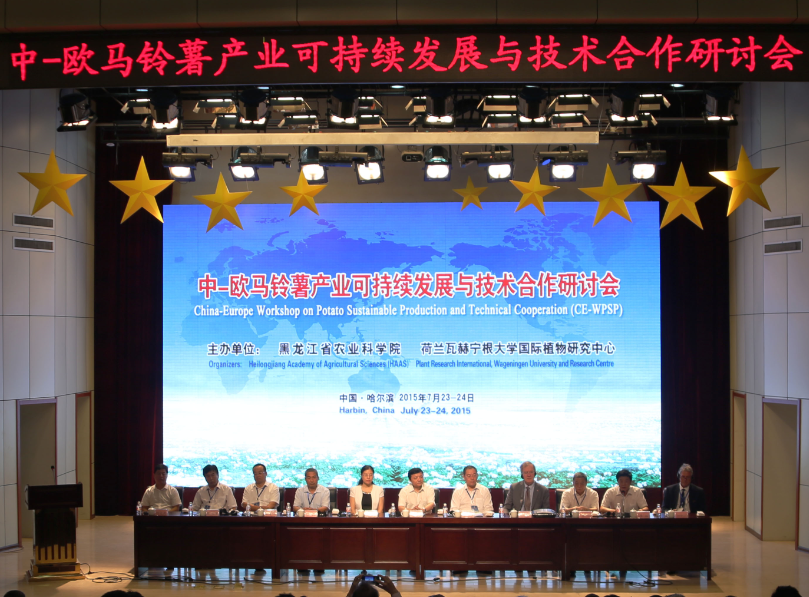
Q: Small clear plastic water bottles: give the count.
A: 11